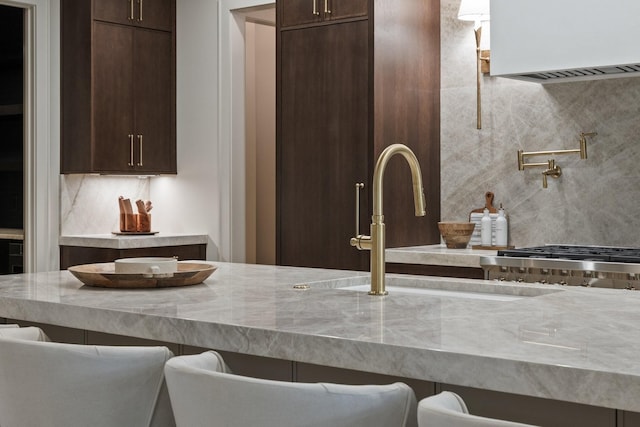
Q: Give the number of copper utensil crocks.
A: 2